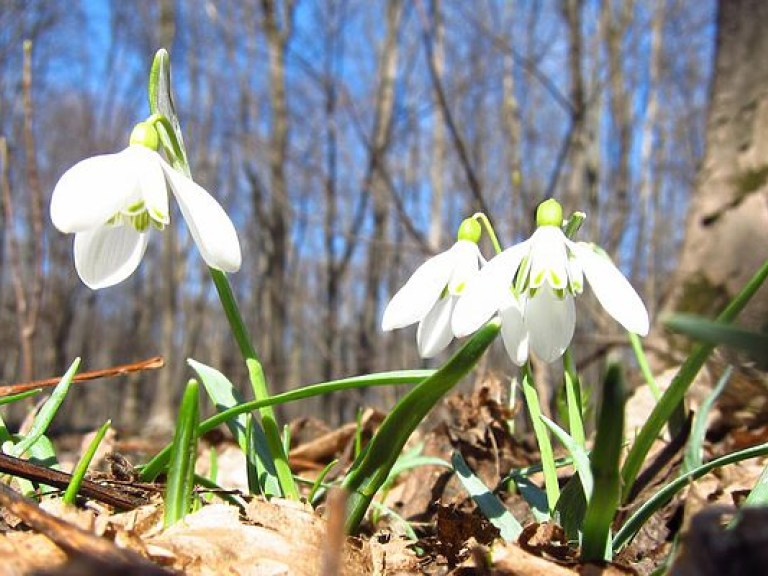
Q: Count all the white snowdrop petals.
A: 9